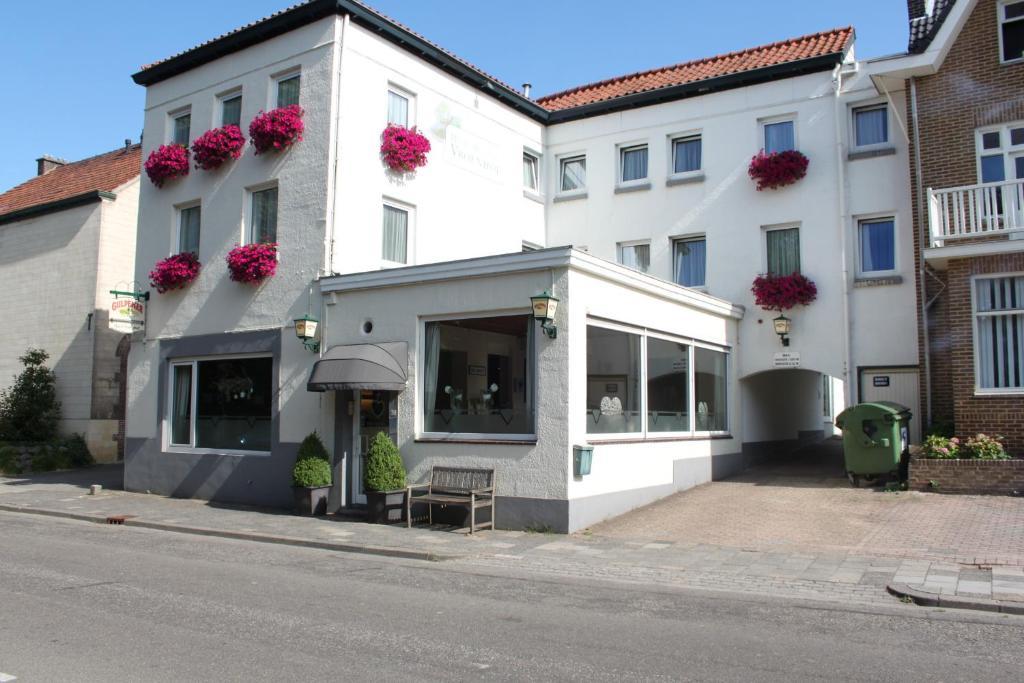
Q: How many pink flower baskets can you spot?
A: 8